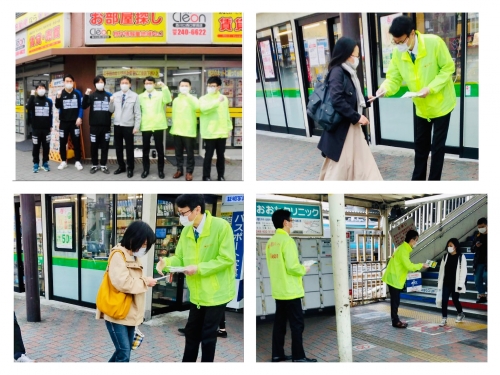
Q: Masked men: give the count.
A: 12